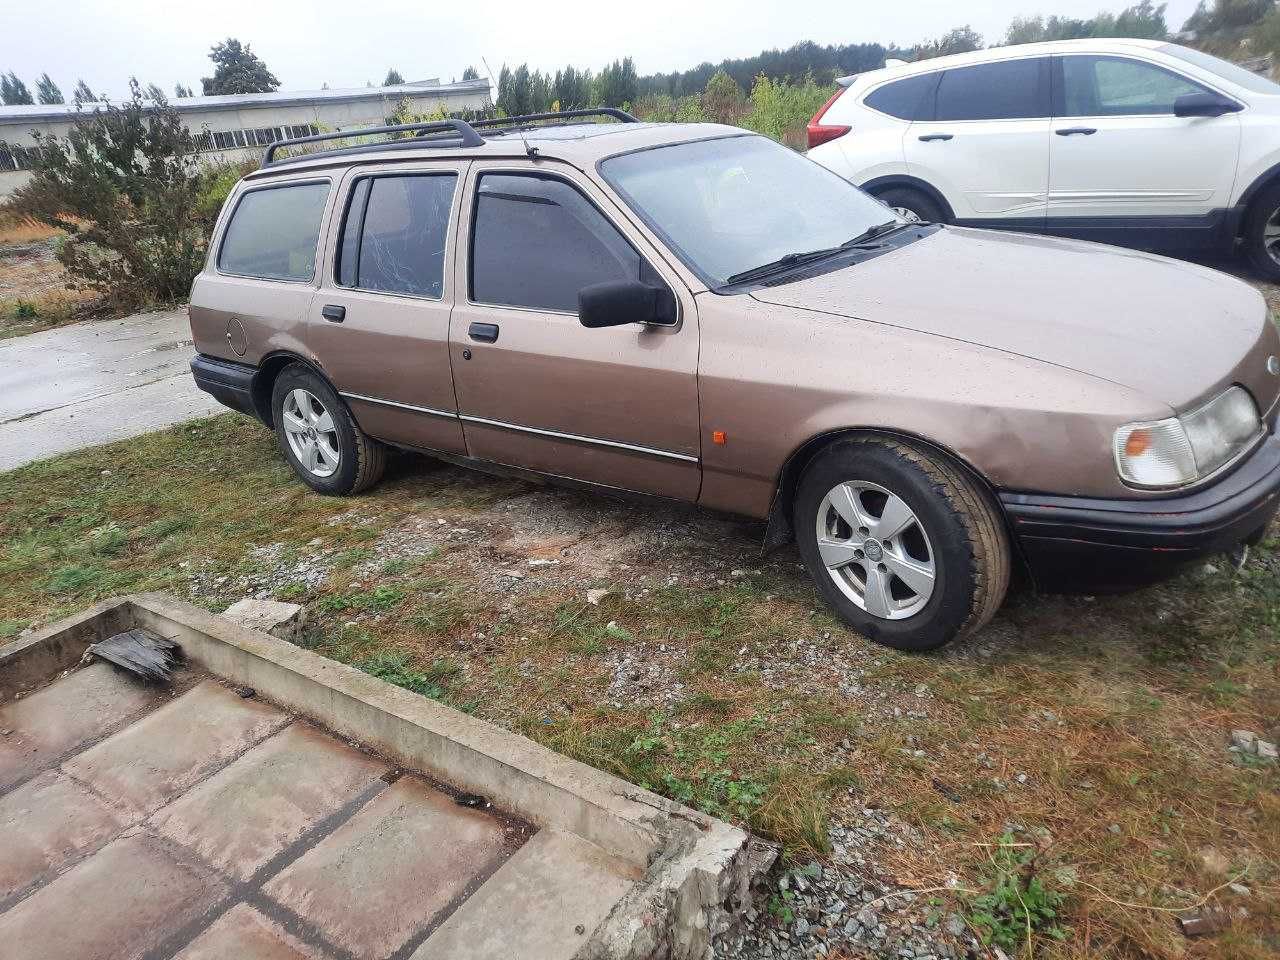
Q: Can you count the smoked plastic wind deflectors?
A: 1